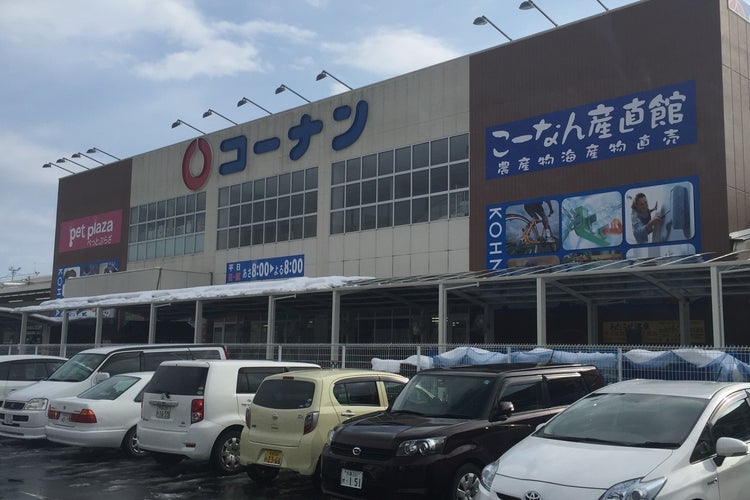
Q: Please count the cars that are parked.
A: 7